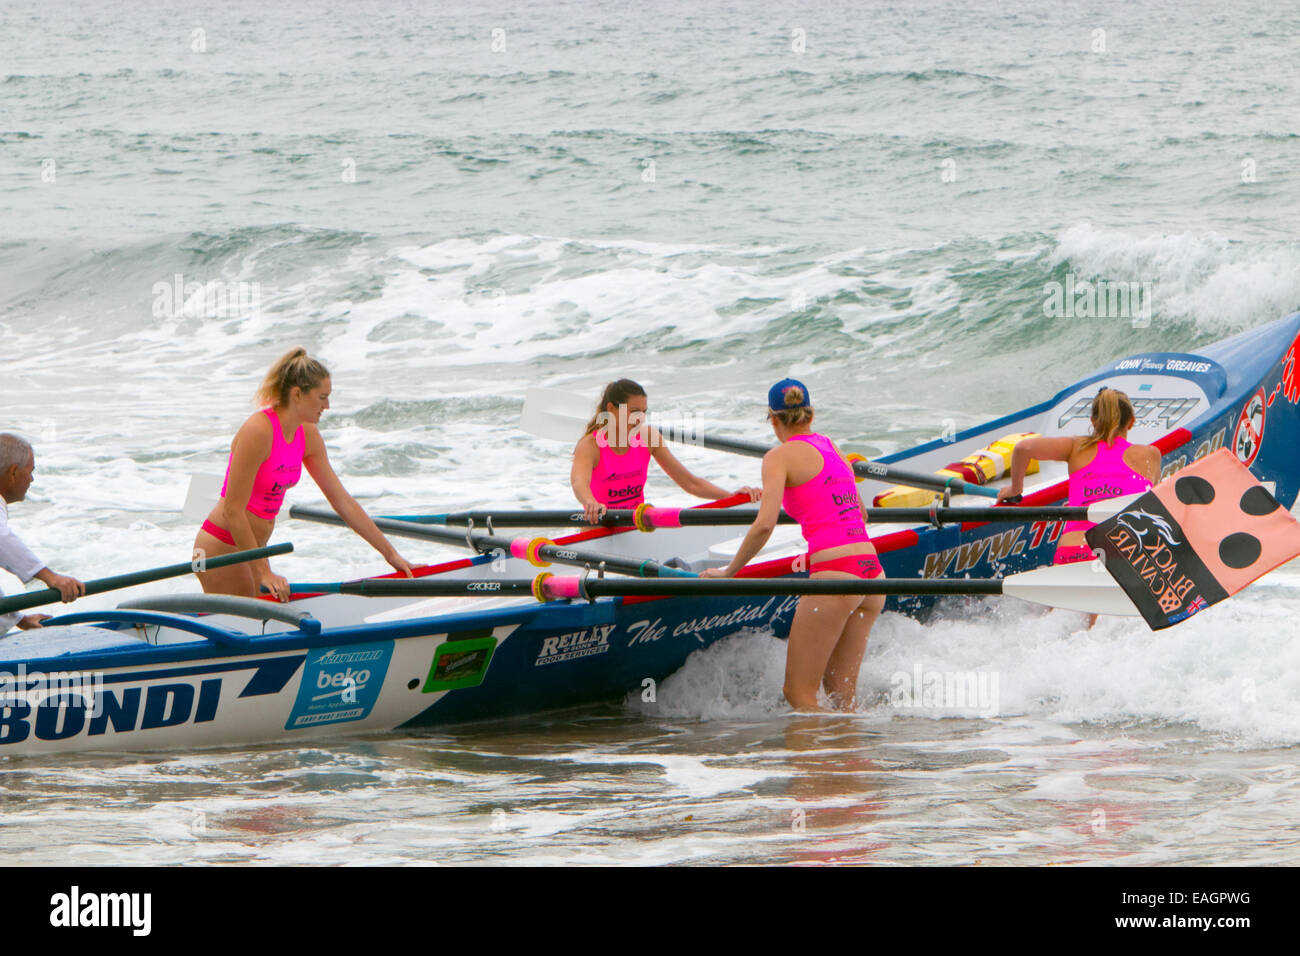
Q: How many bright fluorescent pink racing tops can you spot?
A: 4